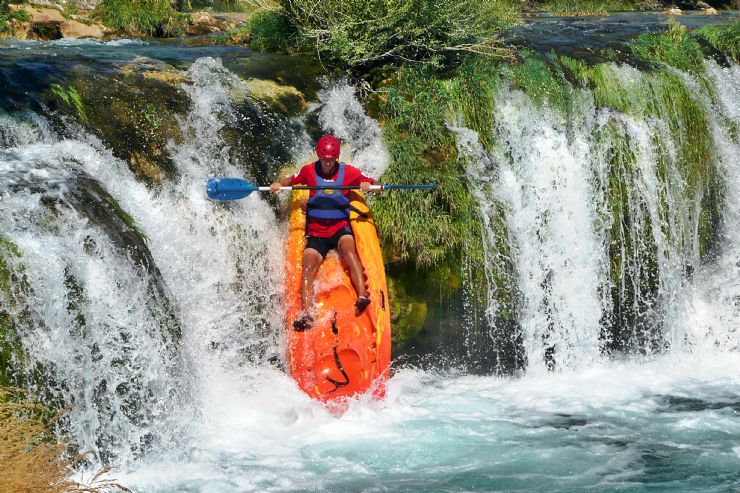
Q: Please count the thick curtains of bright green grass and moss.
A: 2